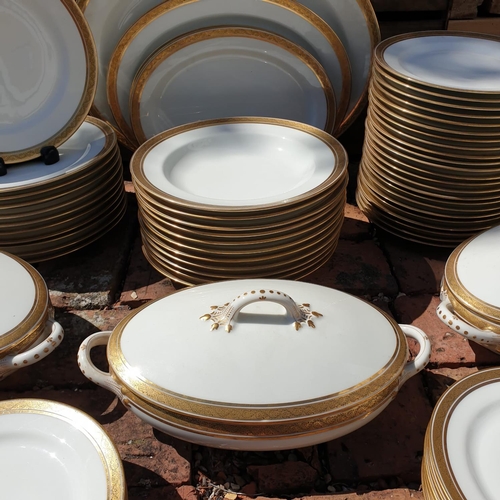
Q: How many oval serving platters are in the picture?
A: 3